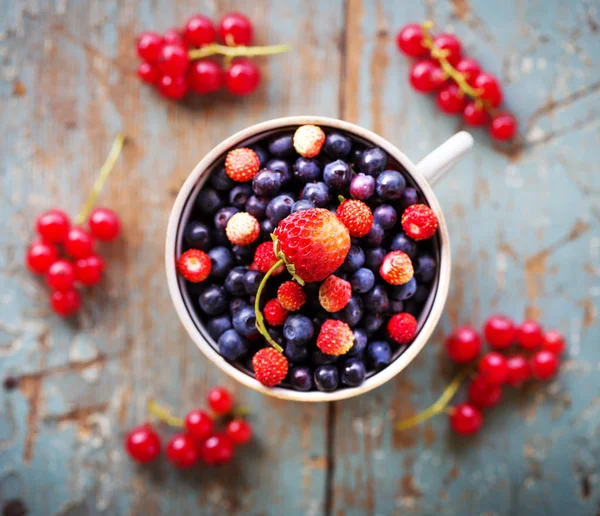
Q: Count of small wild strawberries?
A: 14